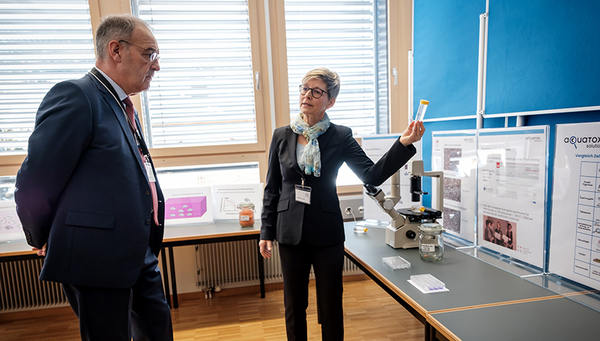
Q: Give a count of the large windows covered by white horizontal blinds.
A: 3